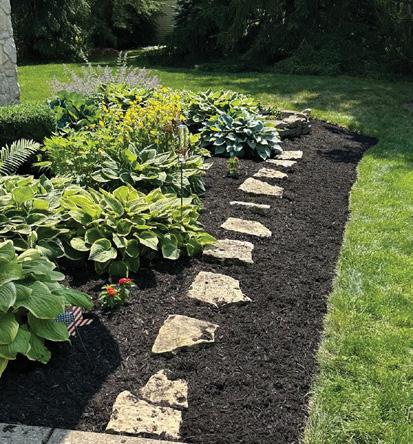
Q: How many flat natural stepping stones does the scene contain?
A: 11